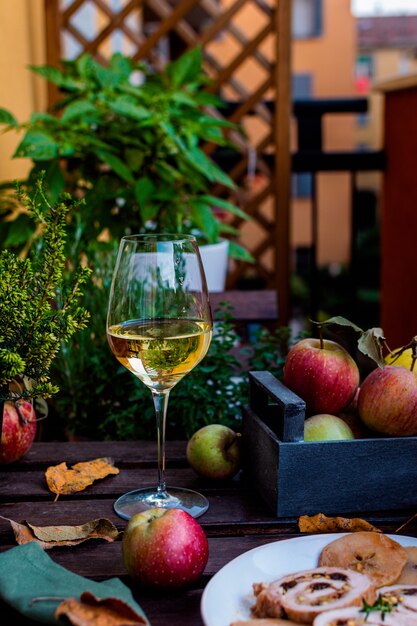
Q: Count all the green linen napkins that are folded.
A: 1